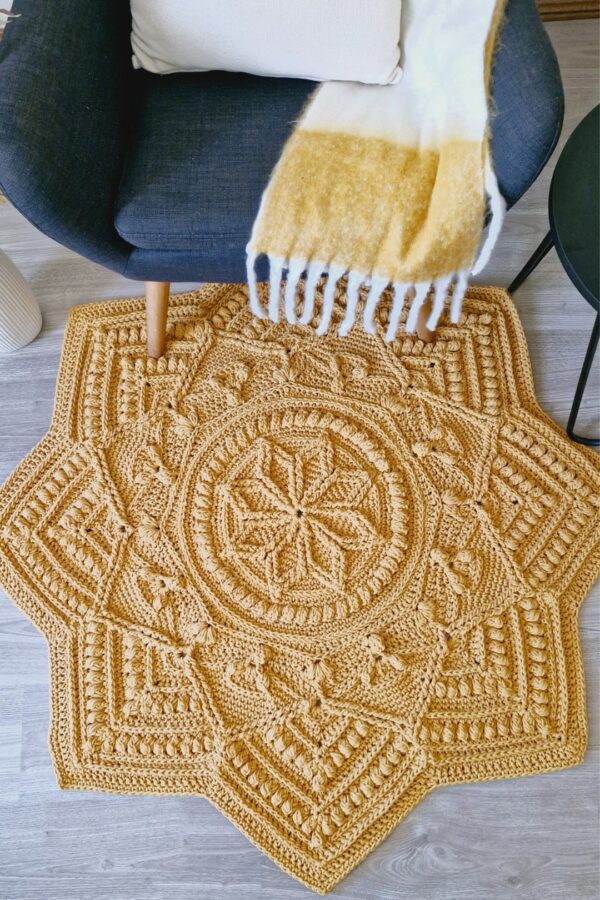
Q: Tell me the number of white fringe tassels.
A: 12